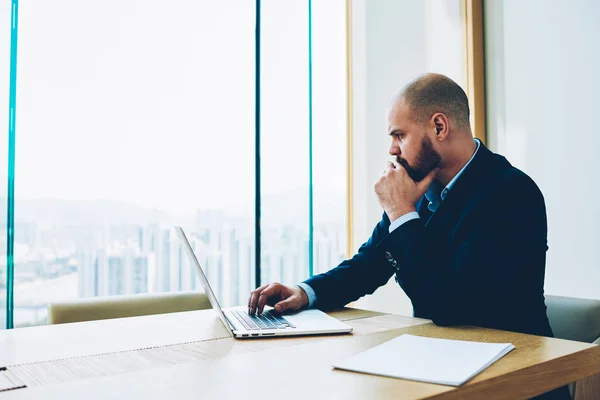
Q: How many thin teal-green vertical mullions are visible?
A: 3